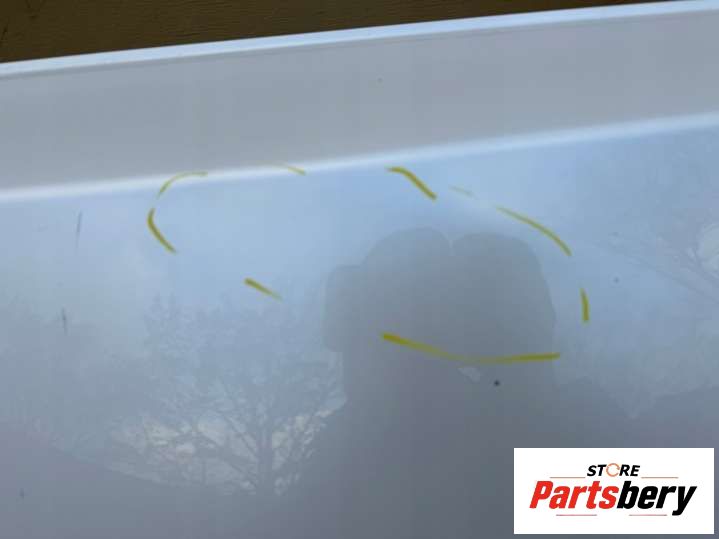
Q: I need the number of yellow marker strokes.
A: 9